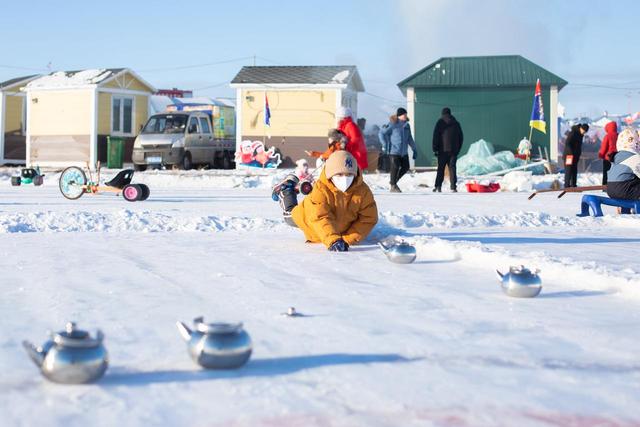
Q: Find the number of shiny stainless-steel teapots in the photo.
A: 4